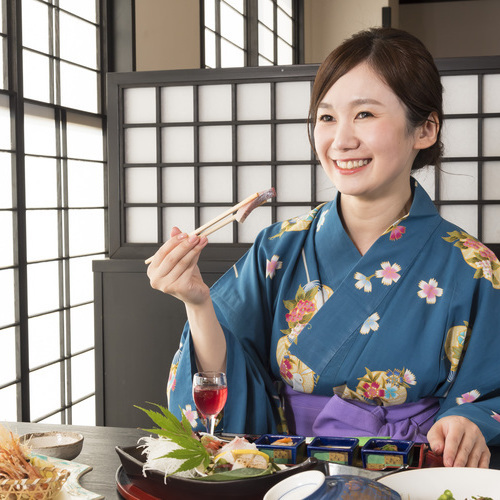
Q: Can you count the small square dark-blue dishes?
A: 3